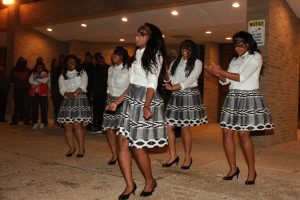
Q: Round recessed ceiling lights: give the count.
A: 9